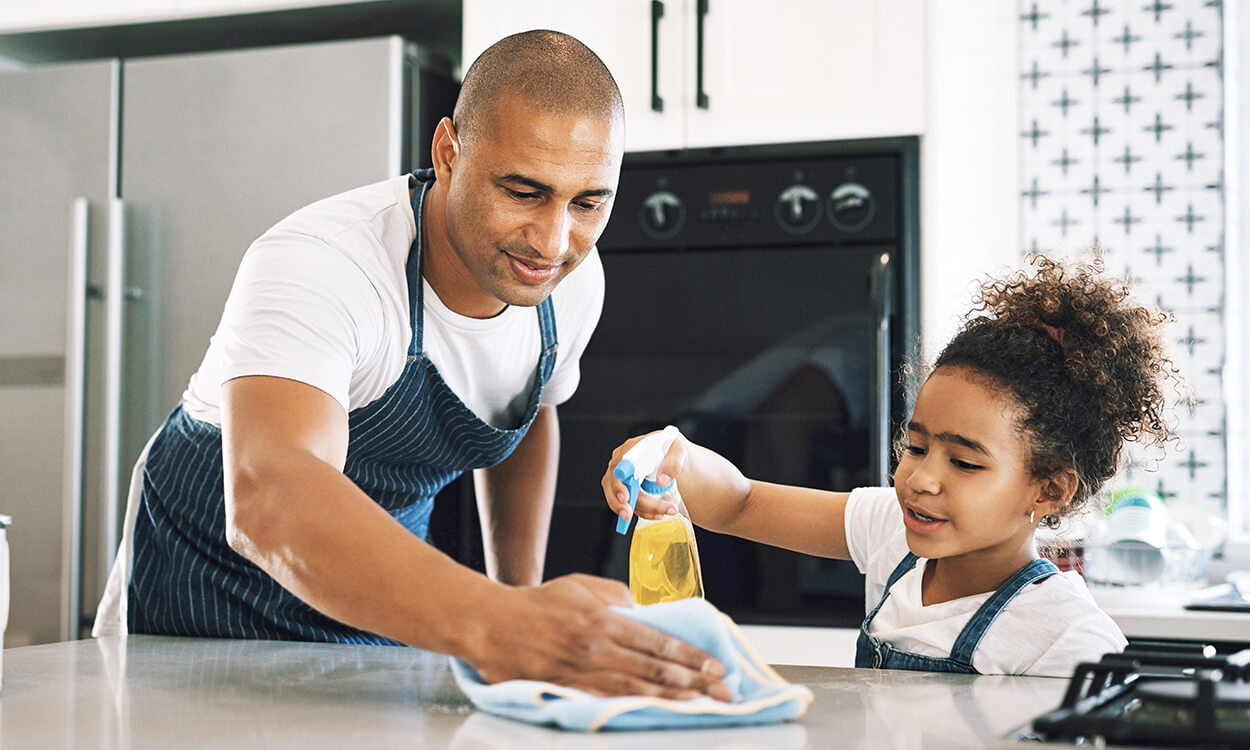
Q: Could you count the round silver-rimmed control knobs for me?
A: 3